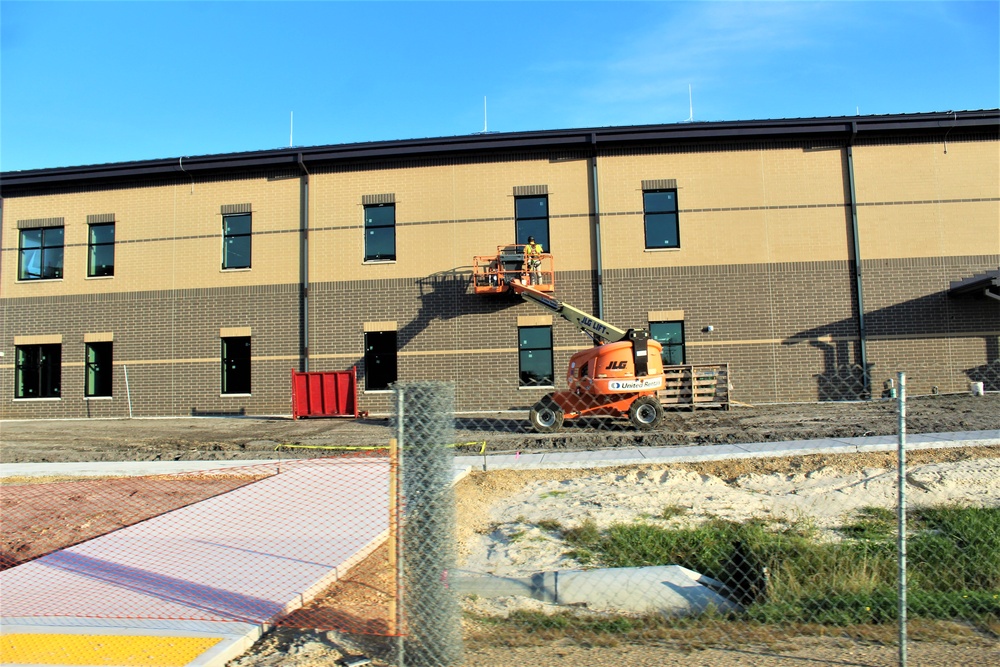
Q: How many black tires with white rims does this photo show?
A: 2